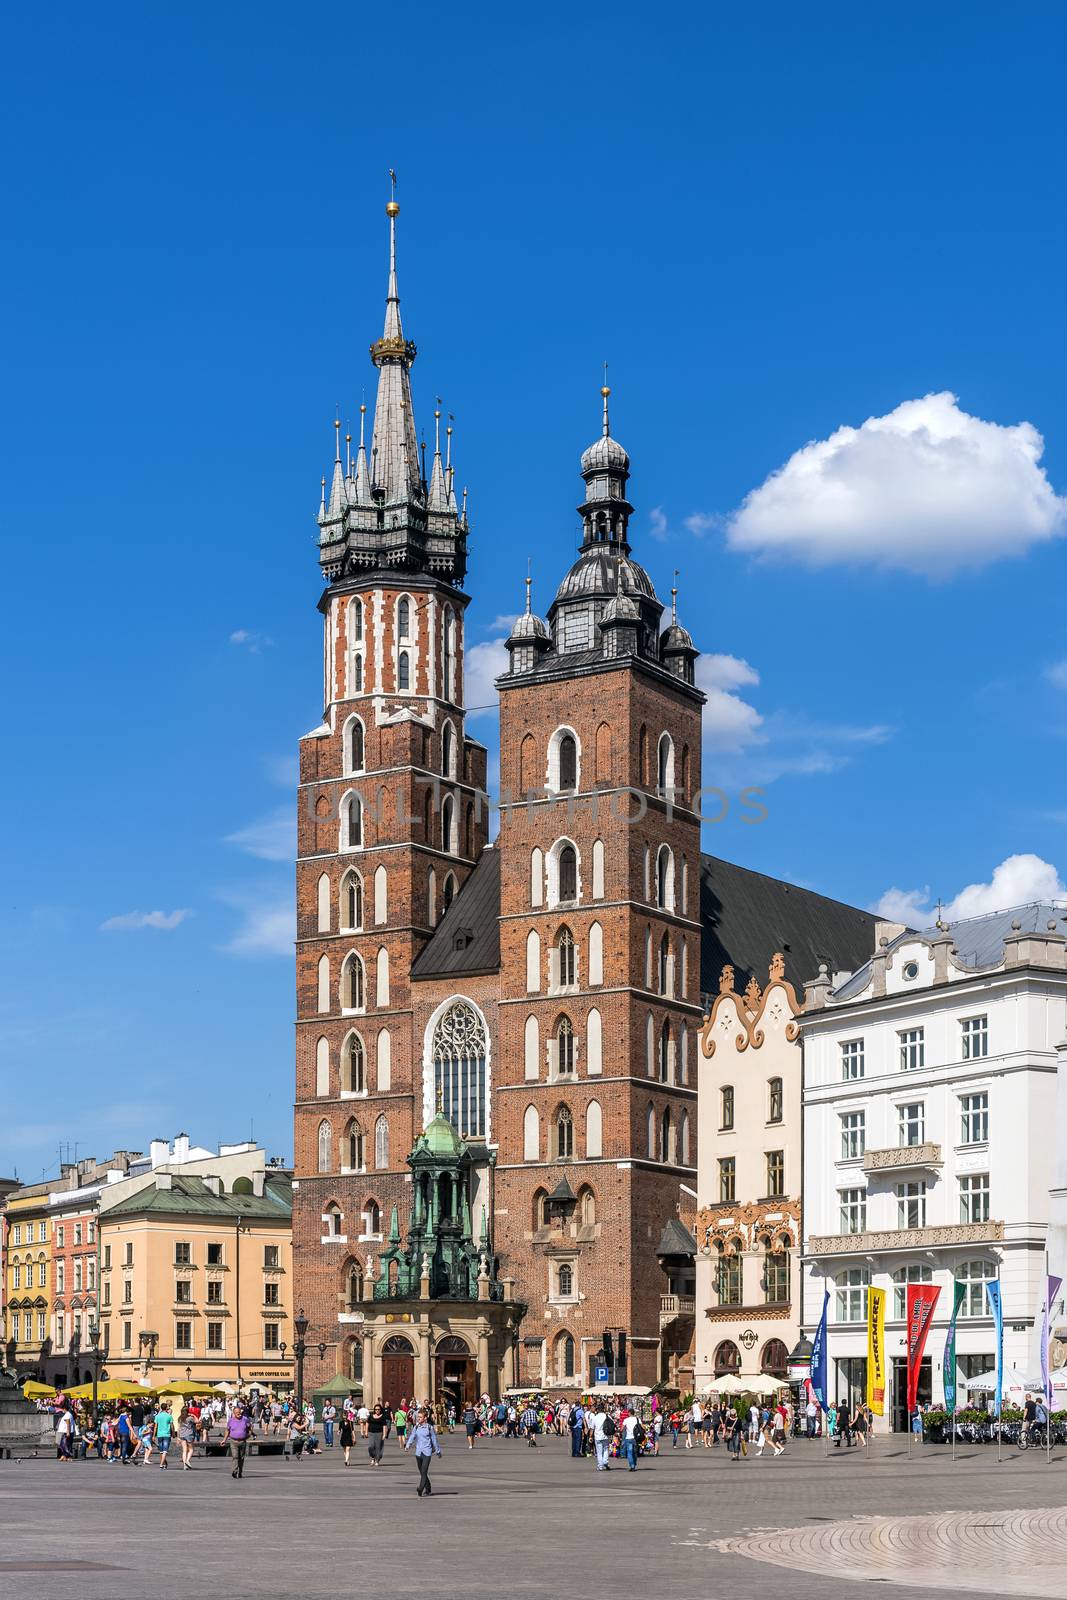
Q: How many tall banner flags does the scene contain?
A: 6